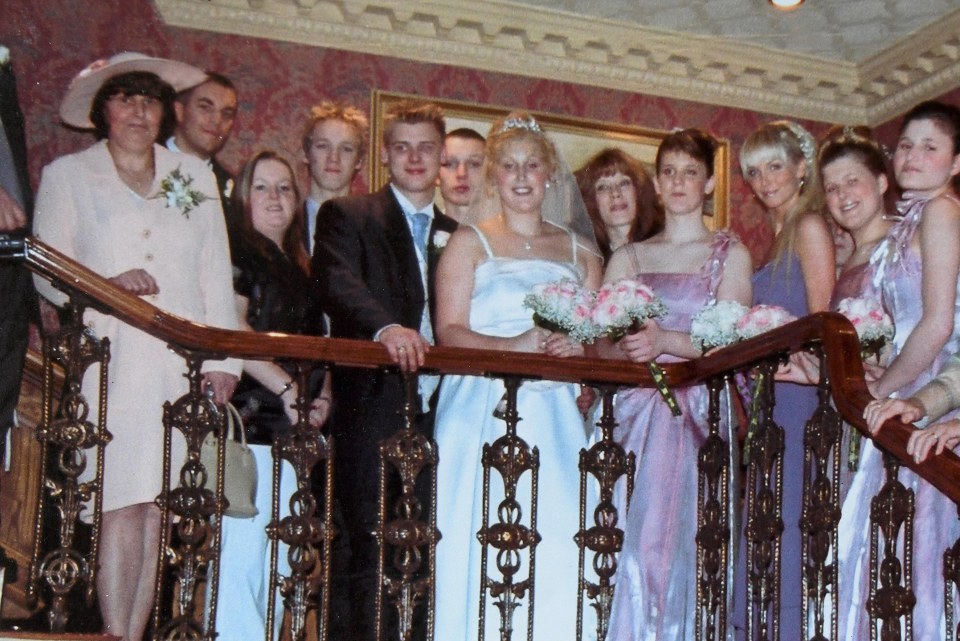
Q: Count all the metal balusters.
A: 11